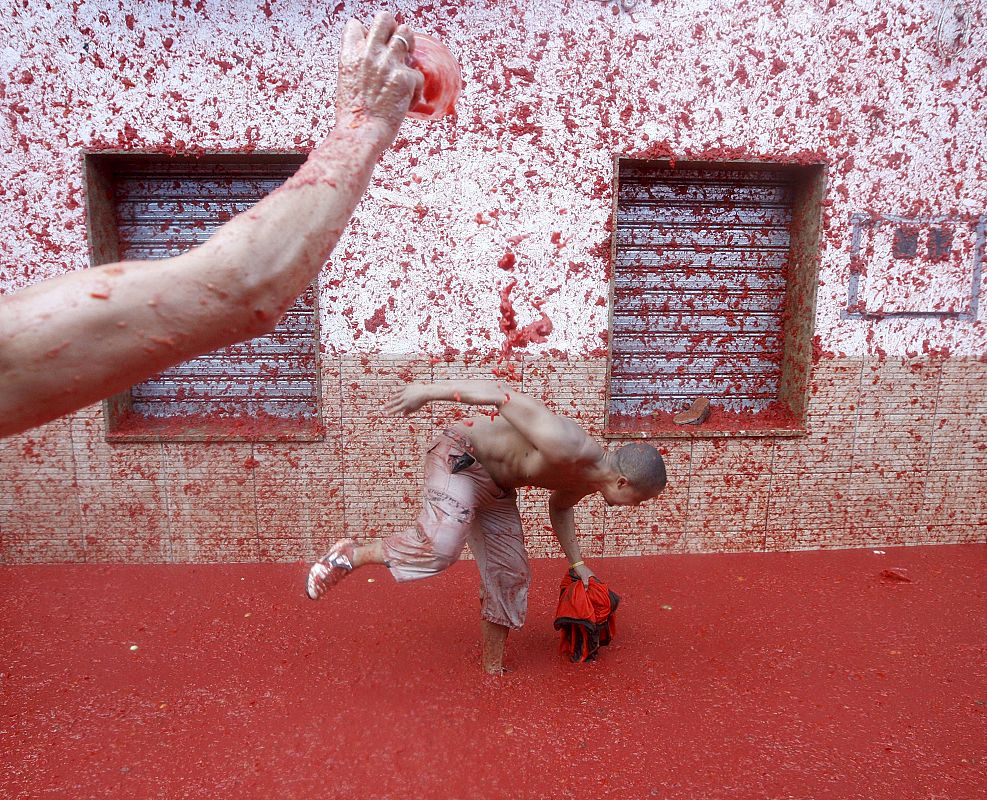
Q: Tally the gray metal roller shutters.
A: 2